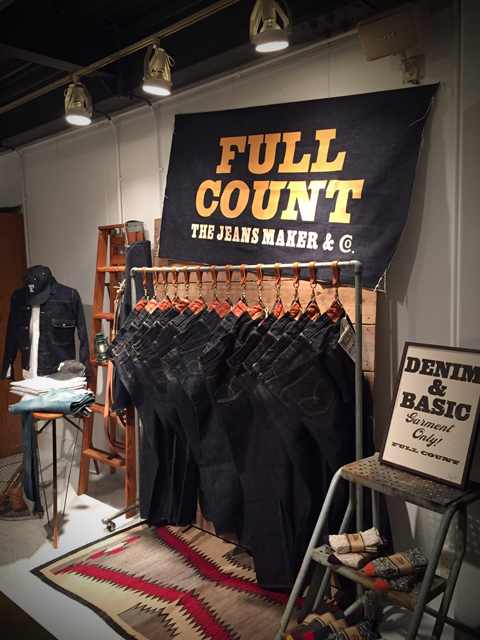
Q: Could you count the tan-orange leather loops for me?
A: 14